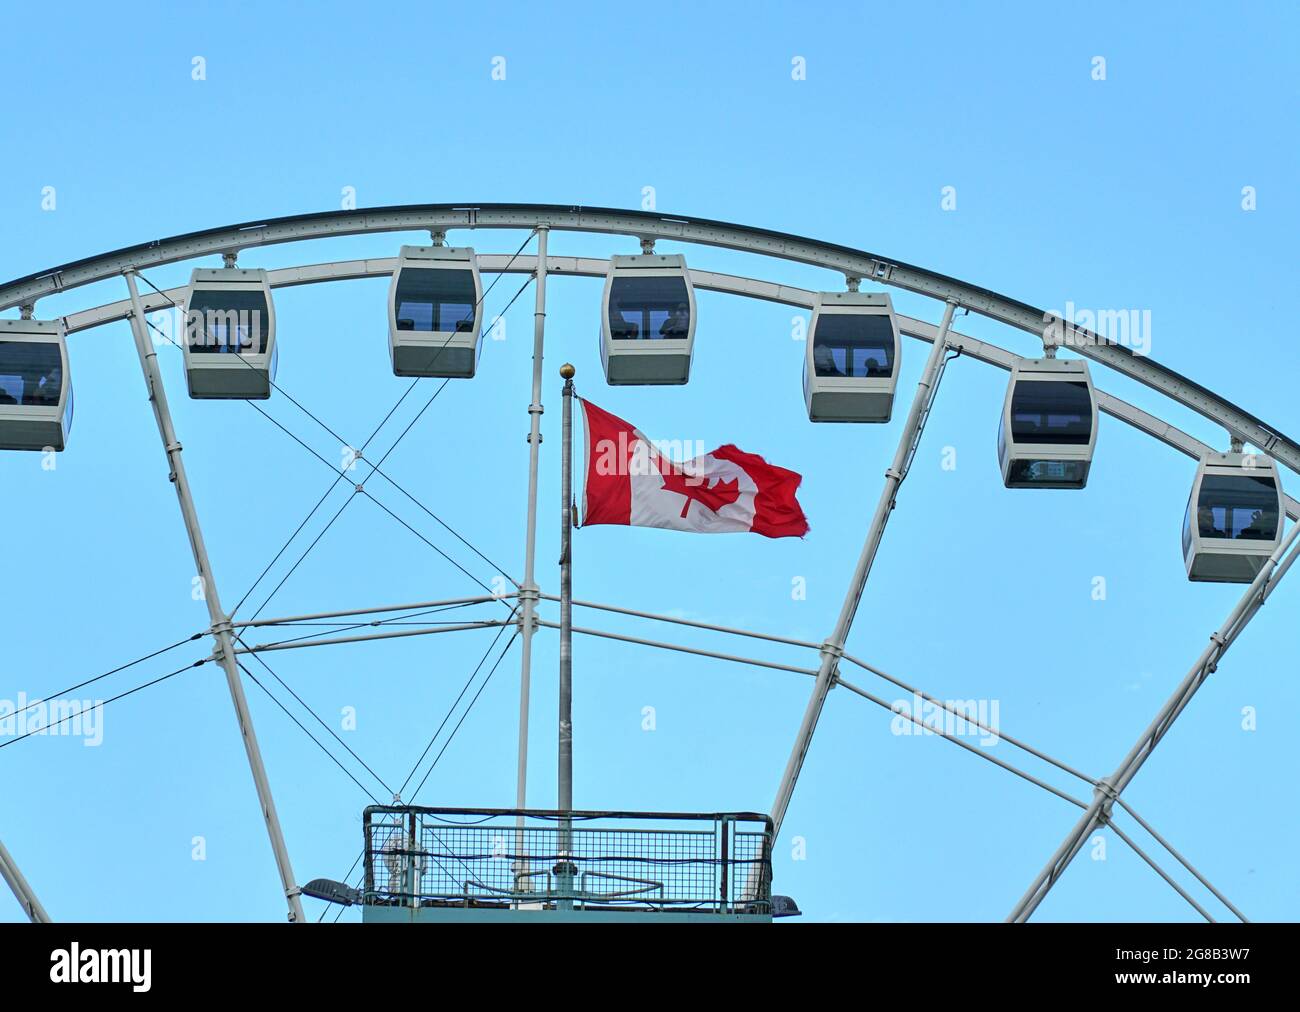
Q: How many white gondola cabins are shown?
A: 7